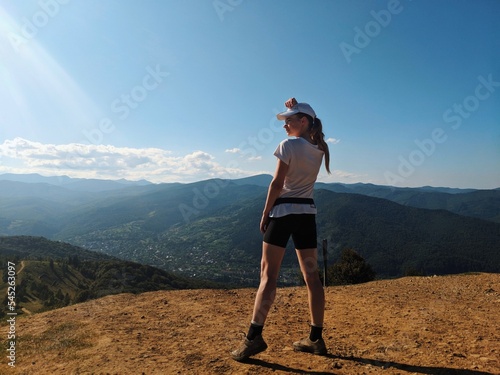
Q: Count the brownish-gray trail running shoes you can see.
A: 2